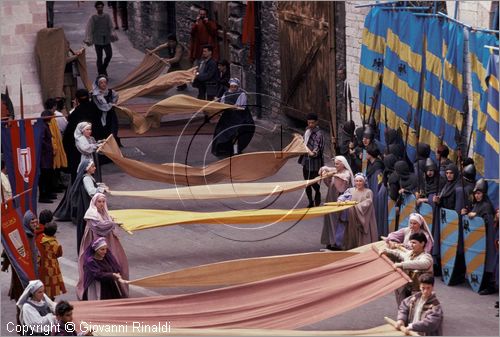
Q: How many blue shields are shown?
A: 5